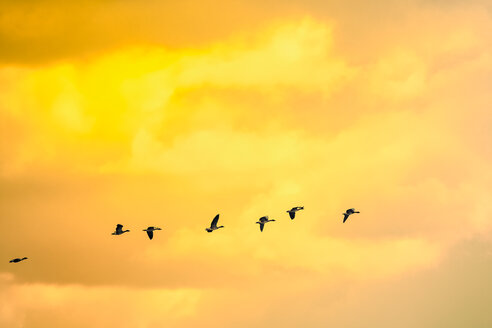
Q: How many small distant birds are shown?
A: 7